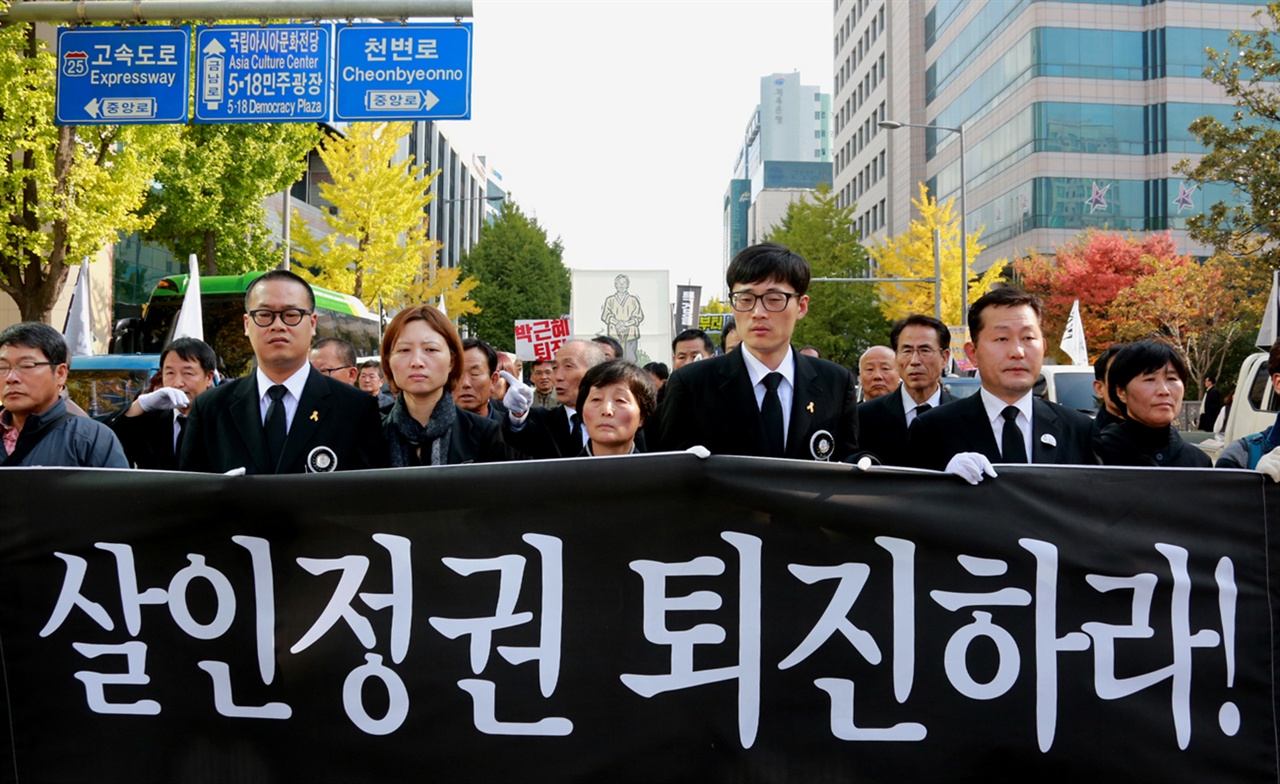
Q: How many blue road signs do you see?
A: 3